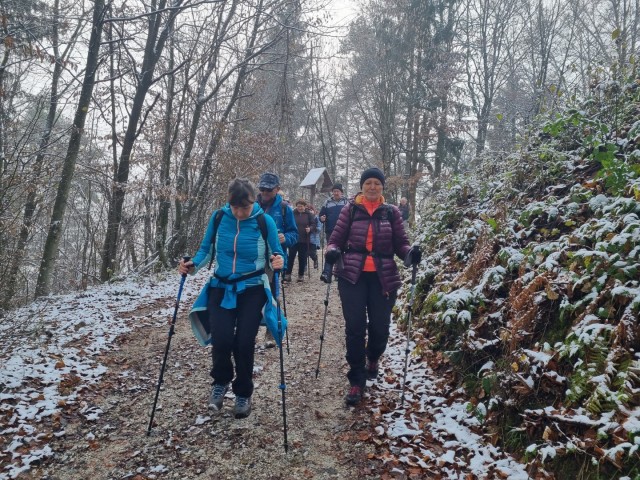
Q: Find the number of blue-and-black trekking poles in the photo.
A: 2